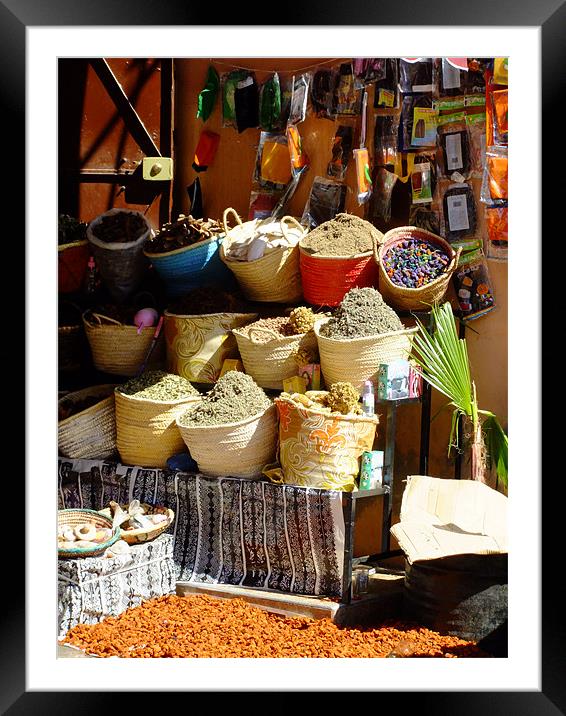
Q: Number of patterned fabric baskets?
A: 2